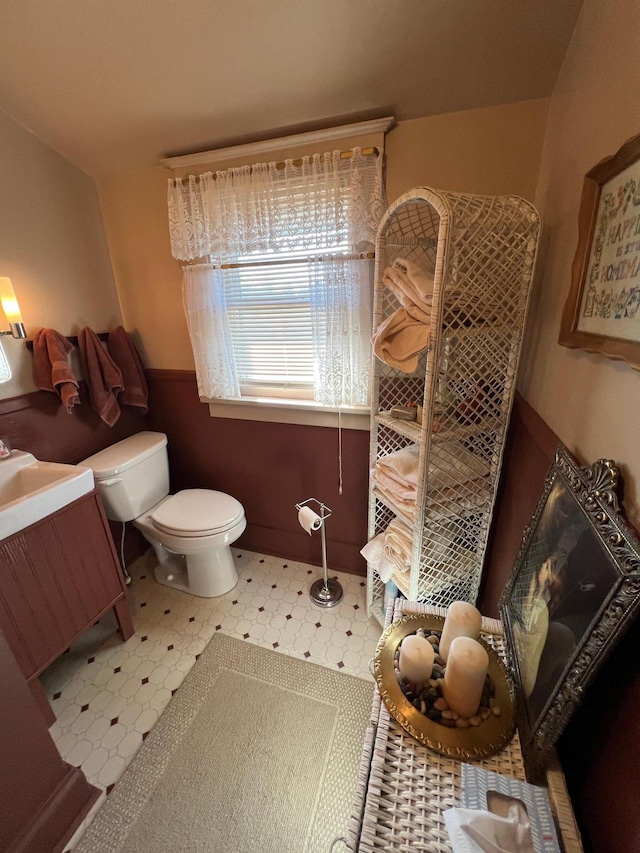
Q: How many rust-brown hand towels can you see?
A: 3